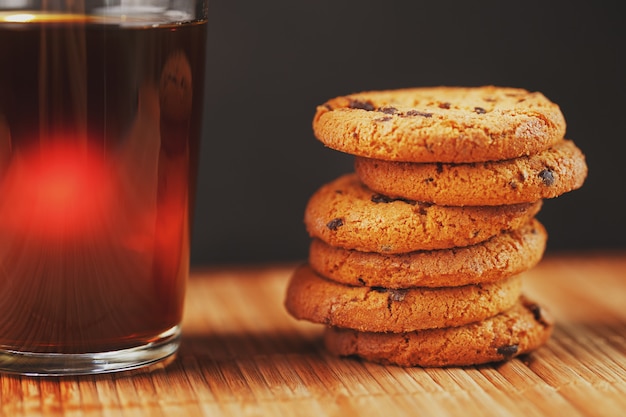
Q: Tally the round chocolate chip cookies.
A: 6